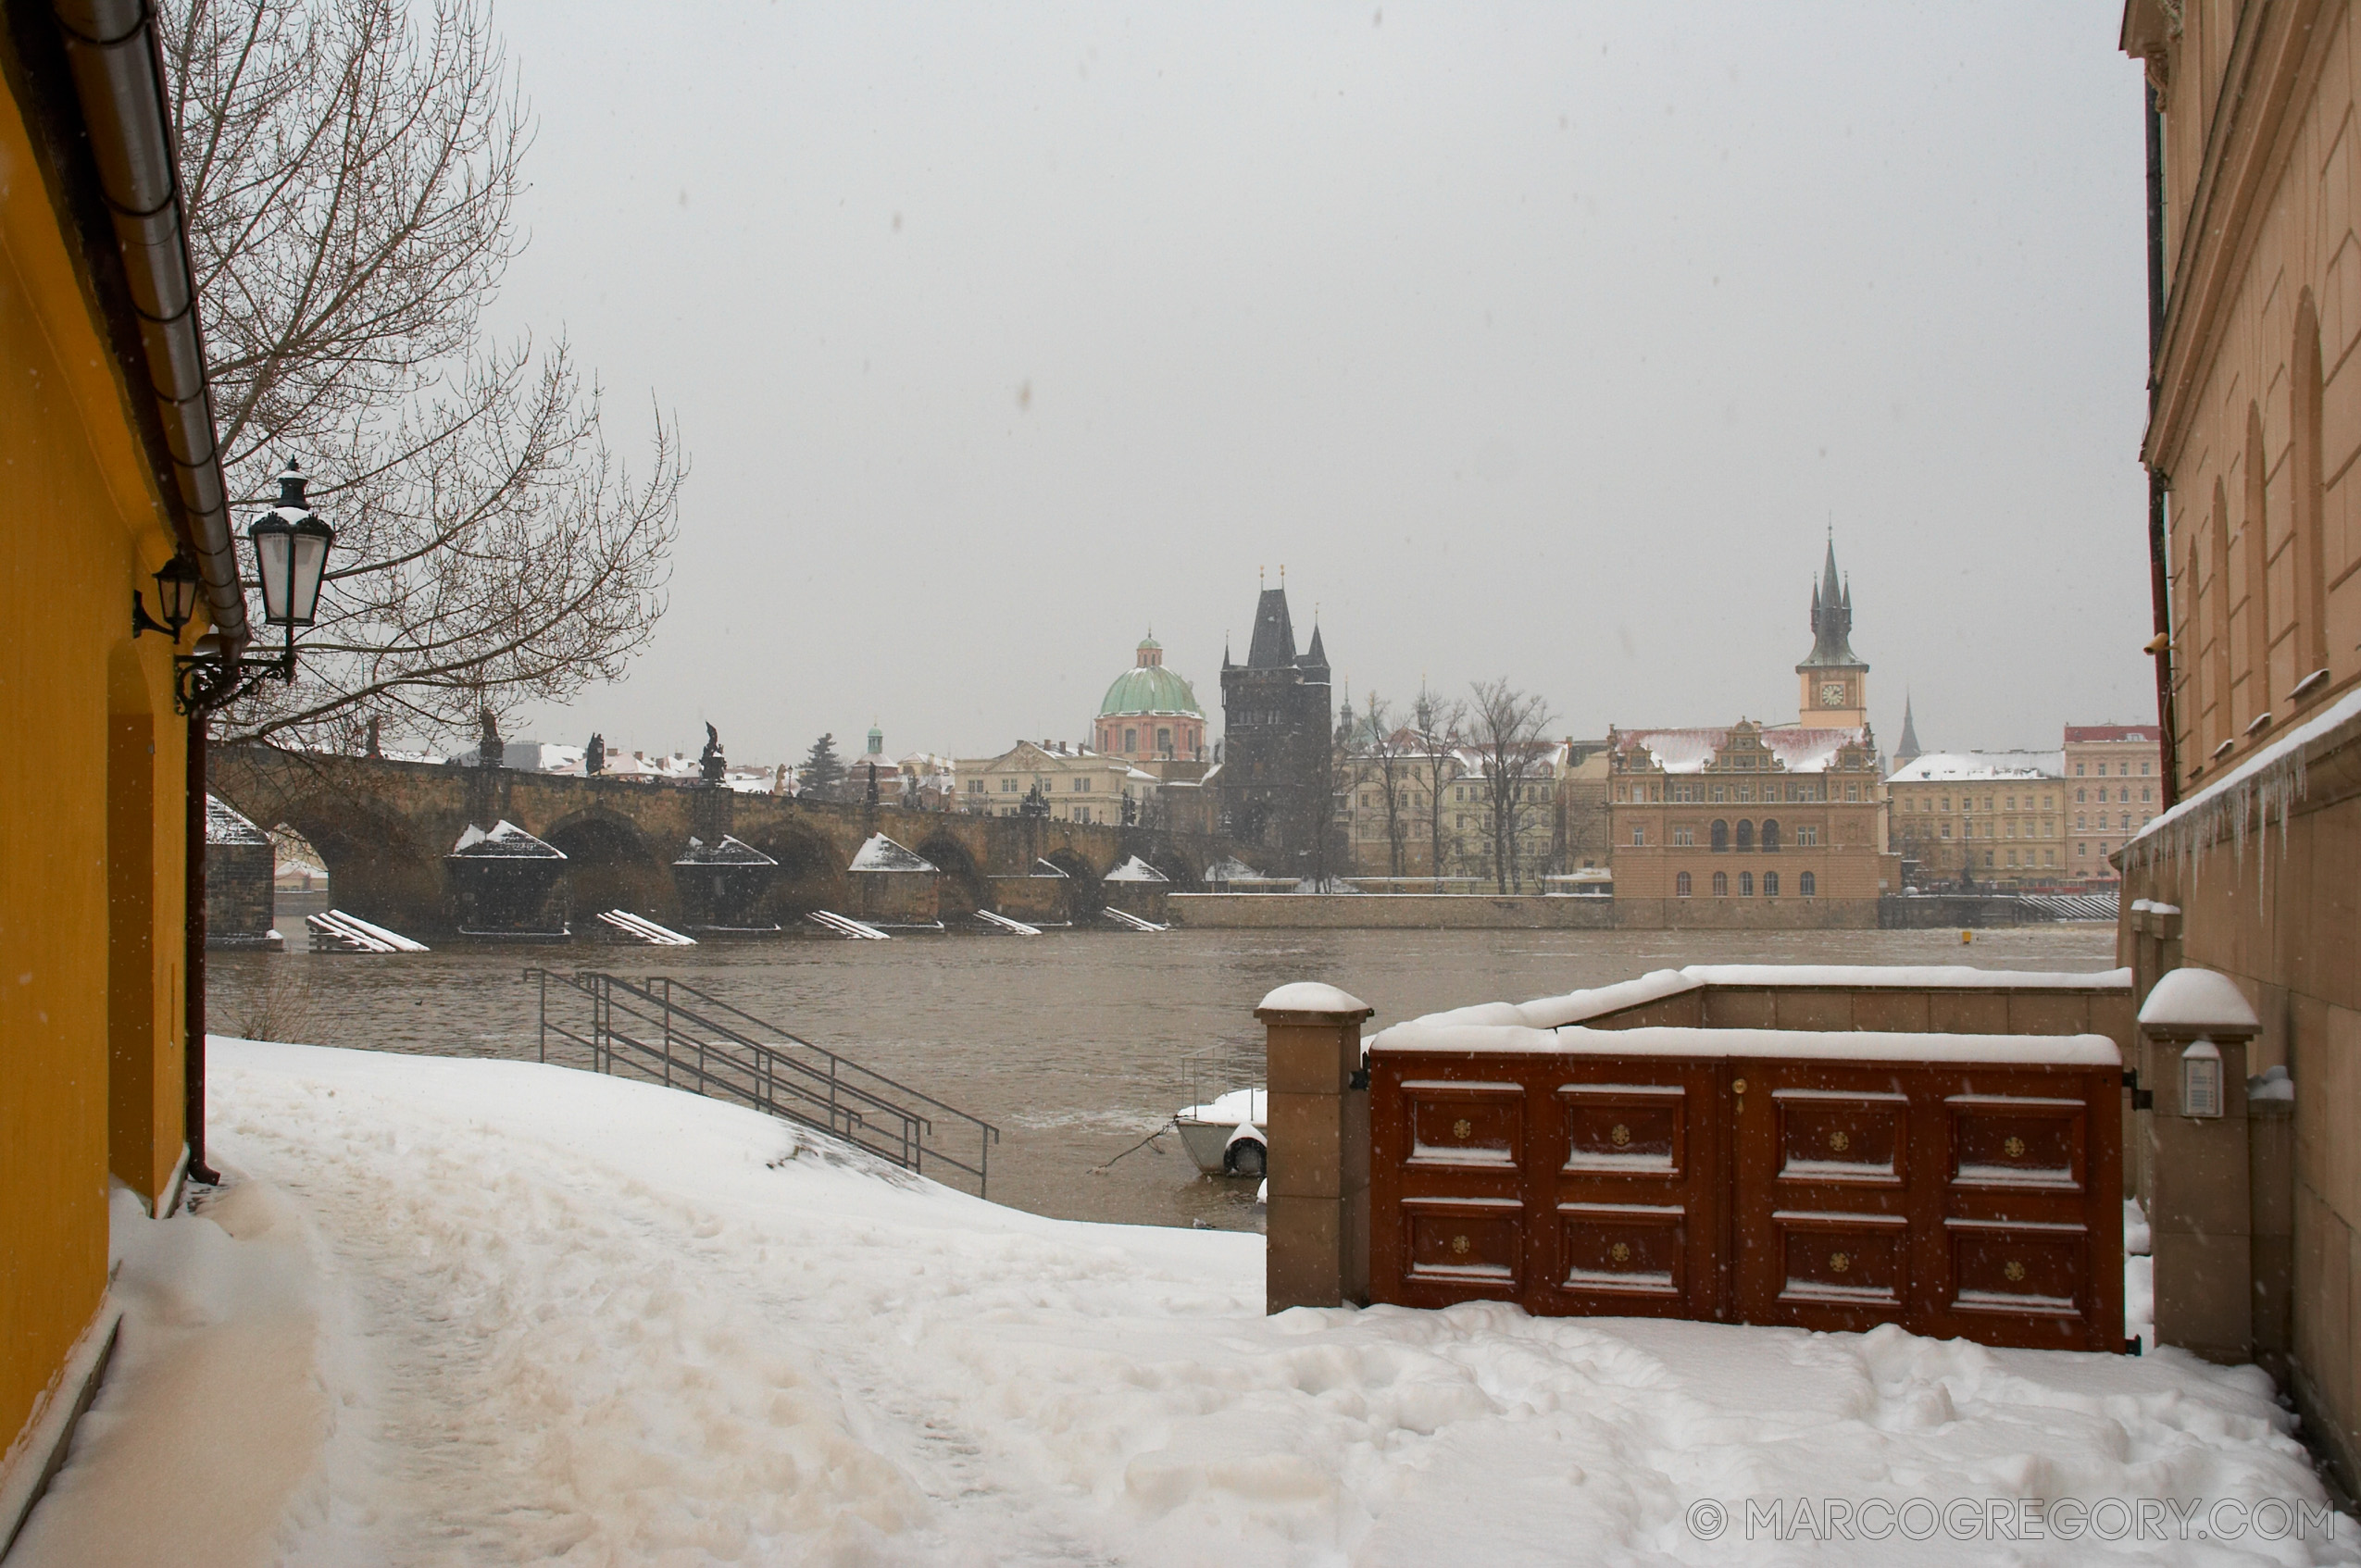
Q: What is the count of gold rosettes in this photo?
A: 8